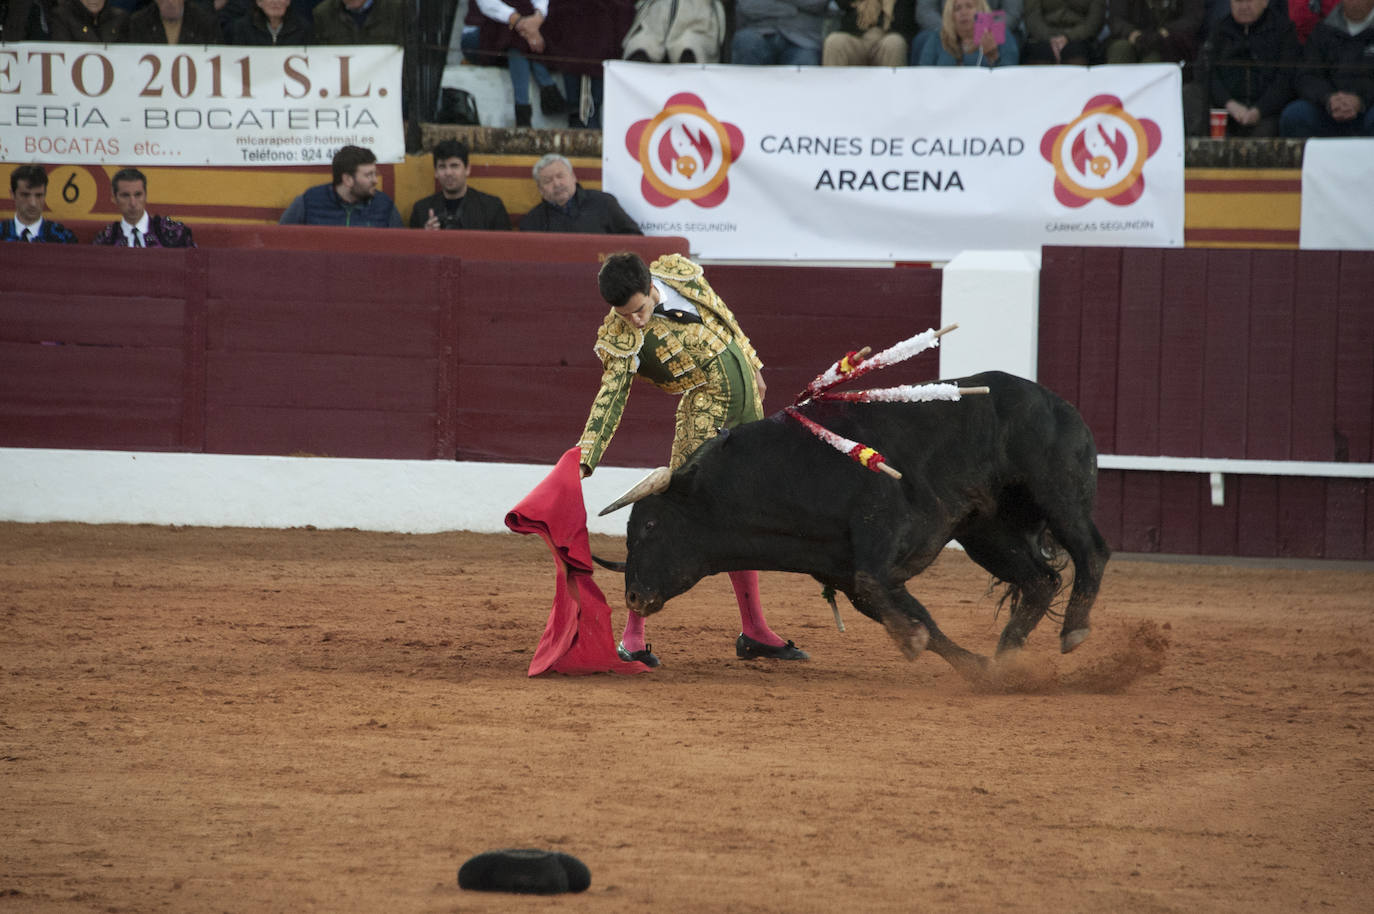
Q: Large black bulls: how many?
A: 1